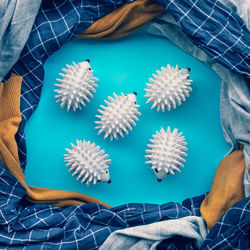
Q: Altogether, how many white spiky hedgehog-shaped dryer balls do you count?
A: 5